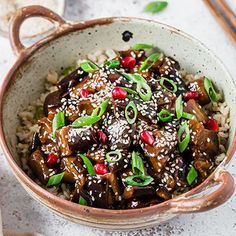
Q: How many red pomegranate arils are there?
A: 9